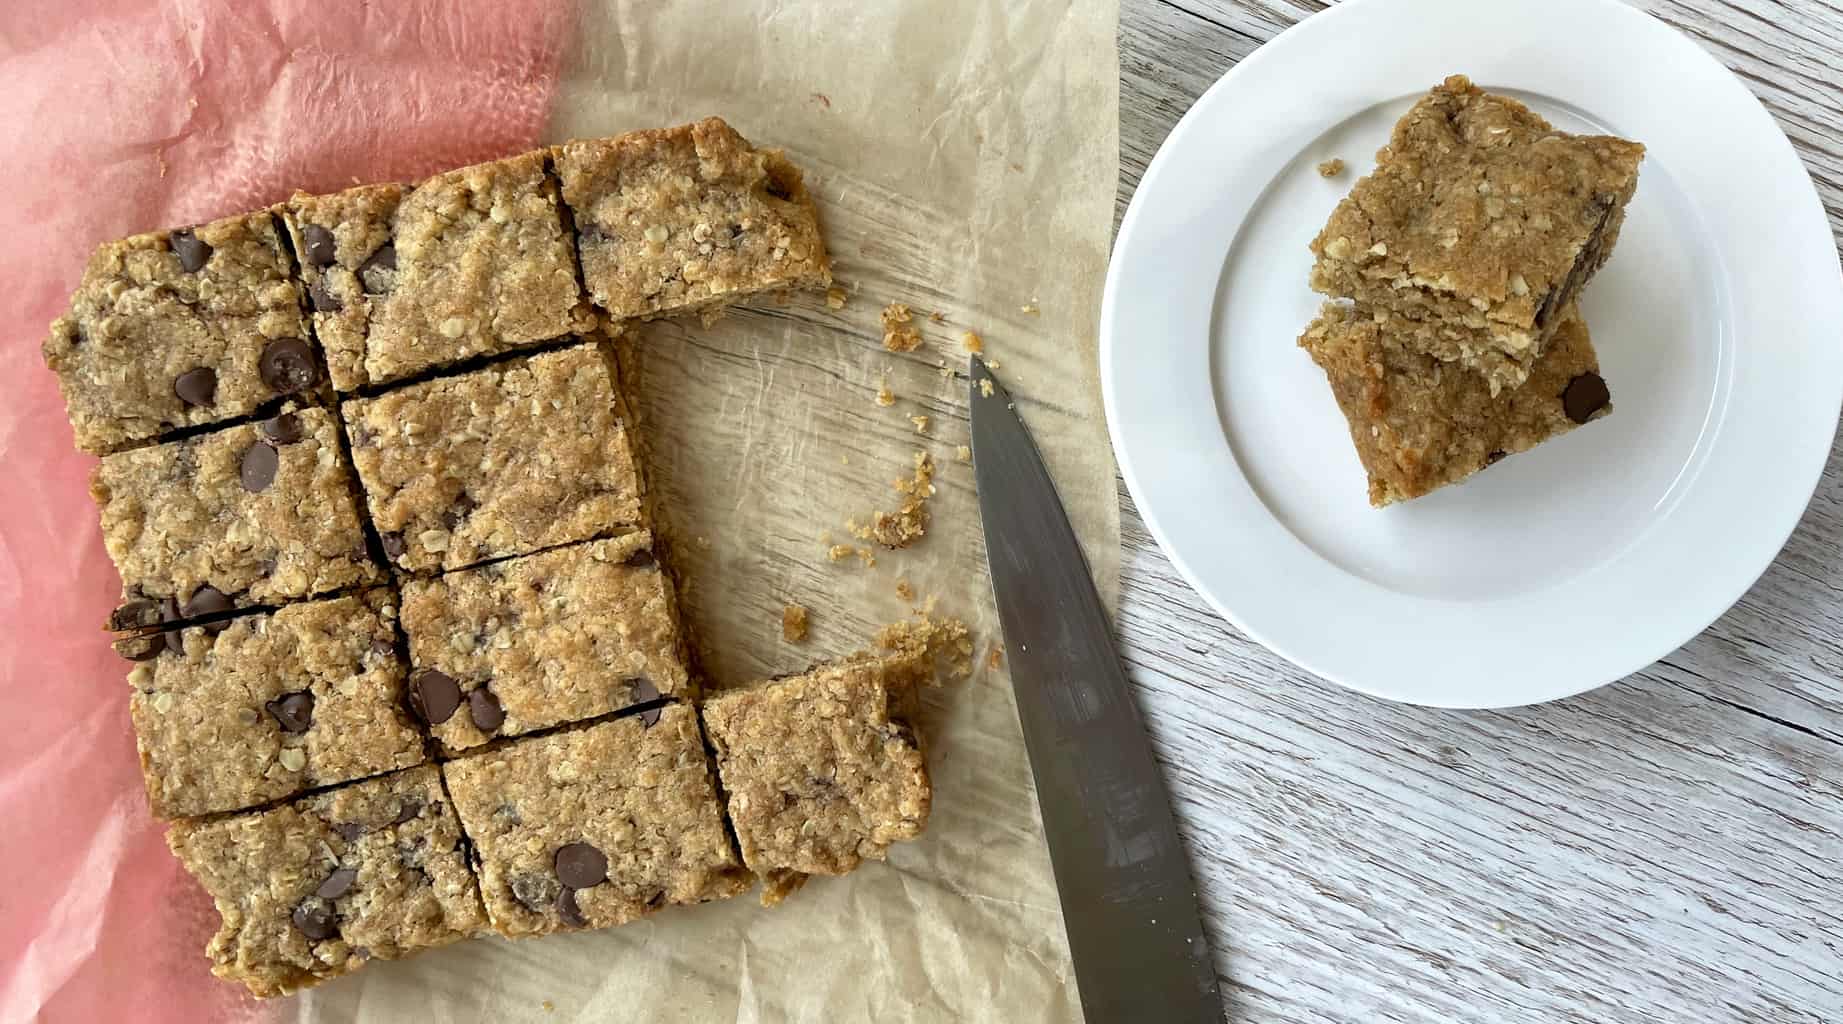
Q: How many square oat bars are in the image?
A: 12